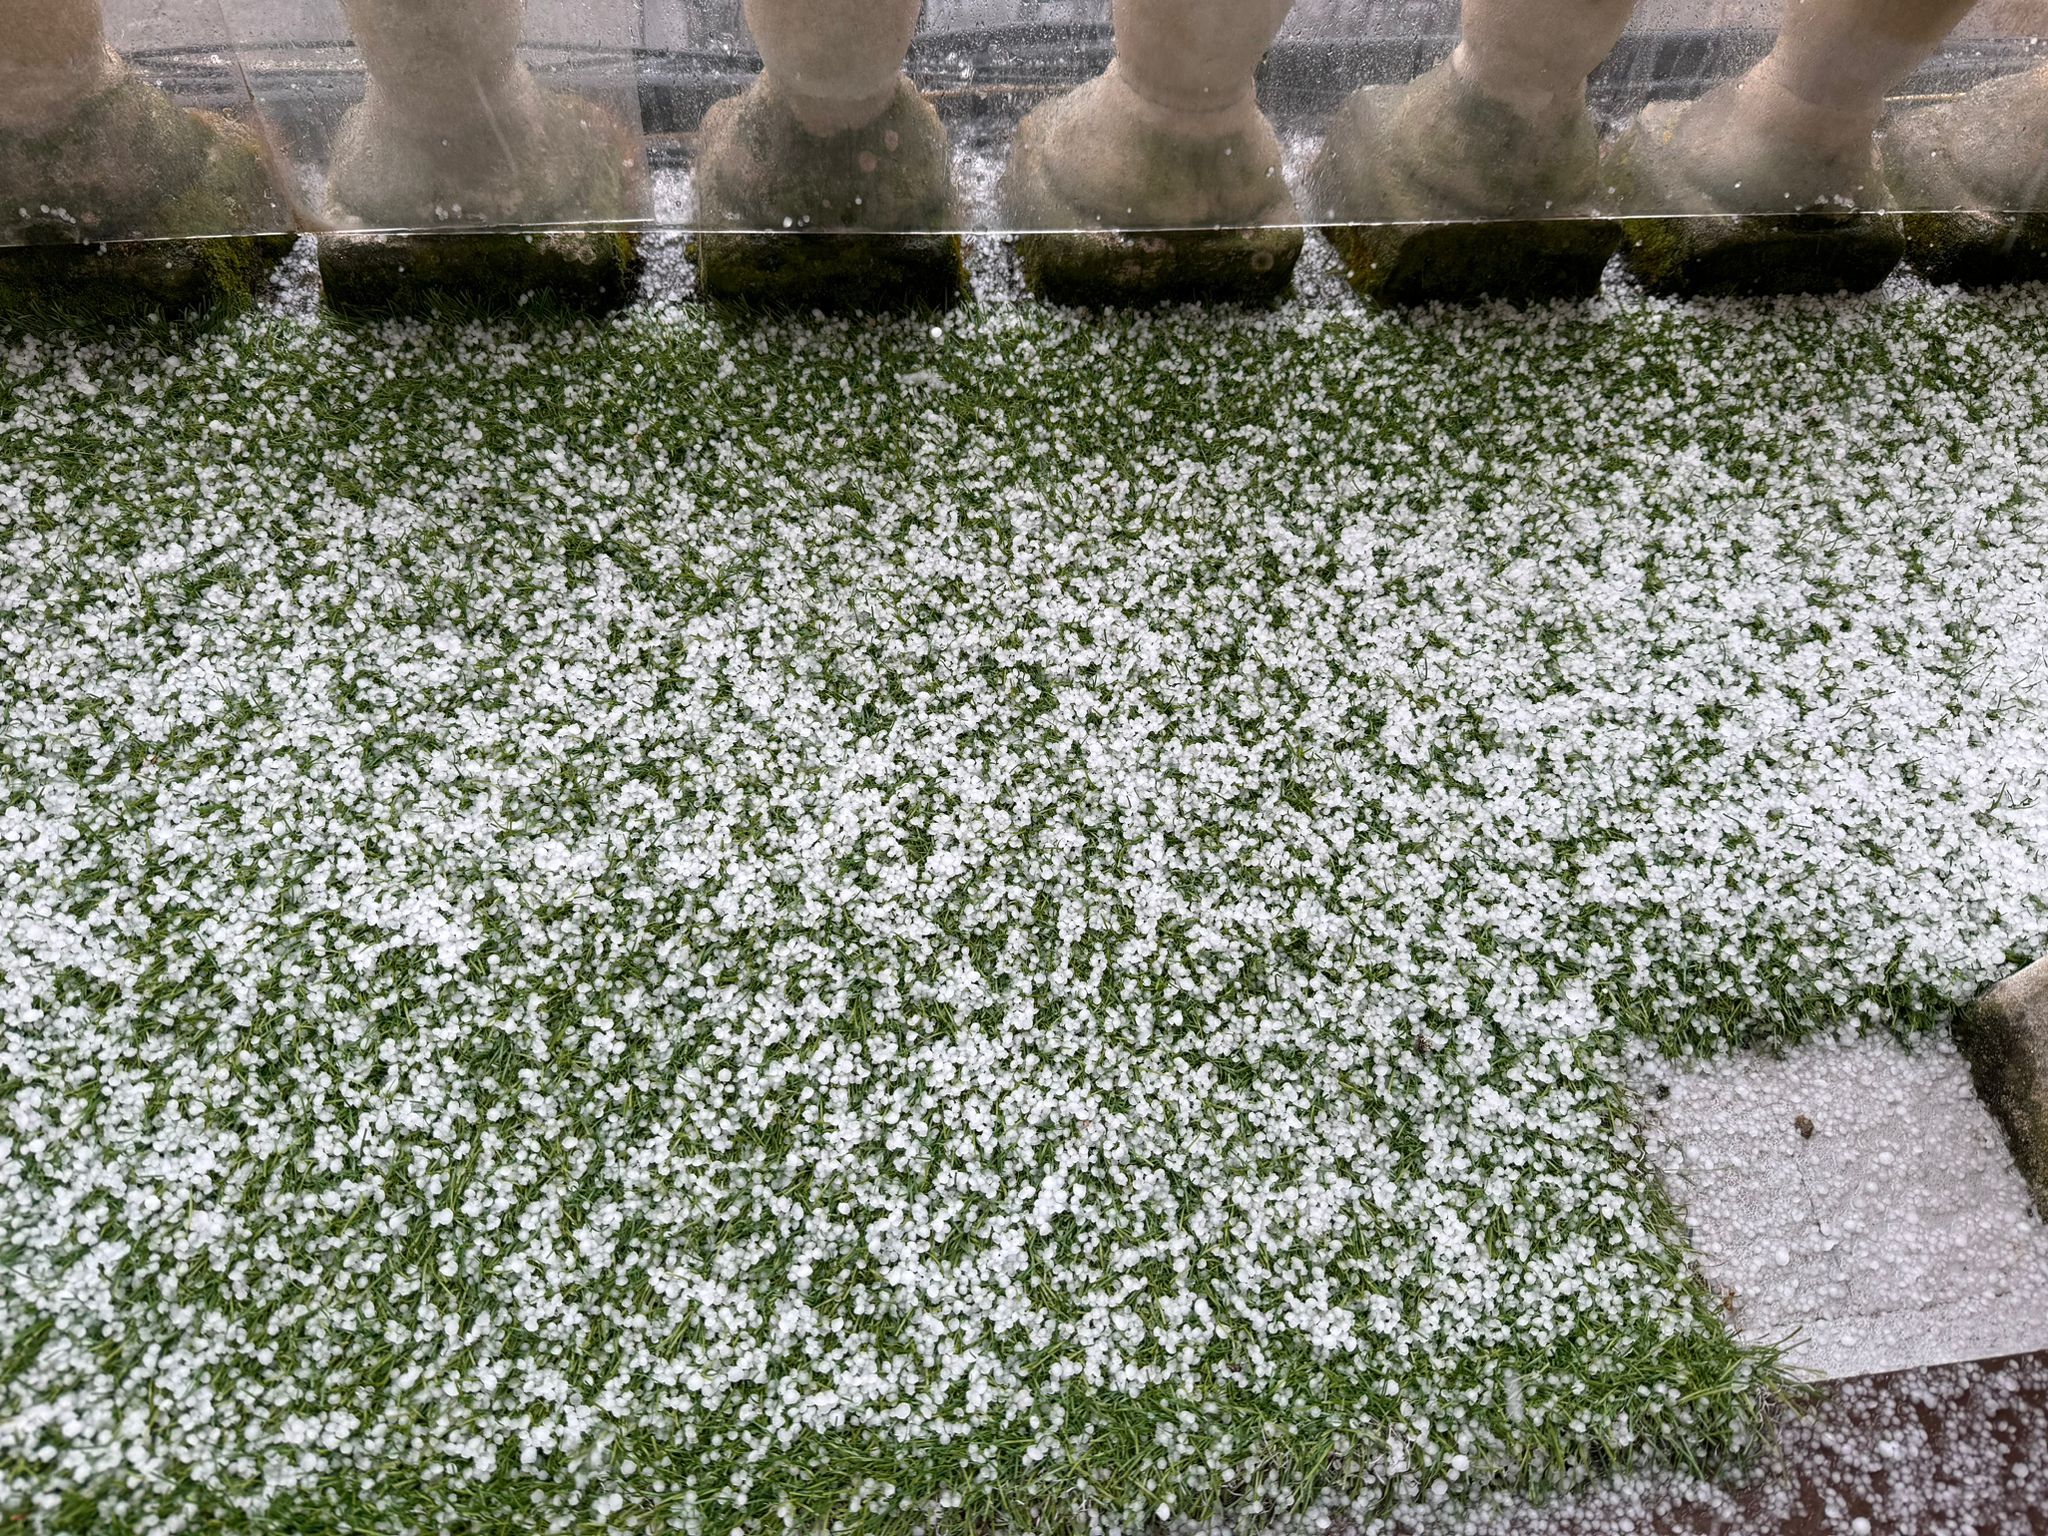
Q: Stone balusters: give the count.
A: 7